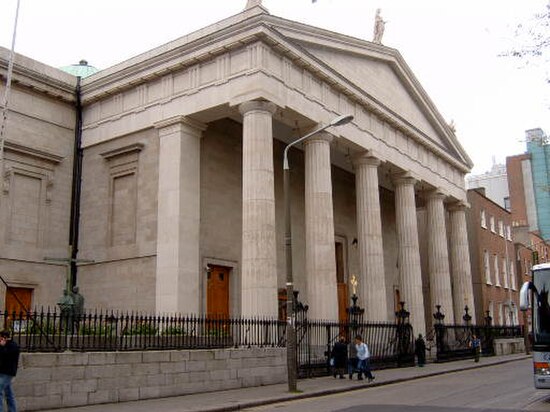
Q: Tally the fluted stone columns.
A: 6